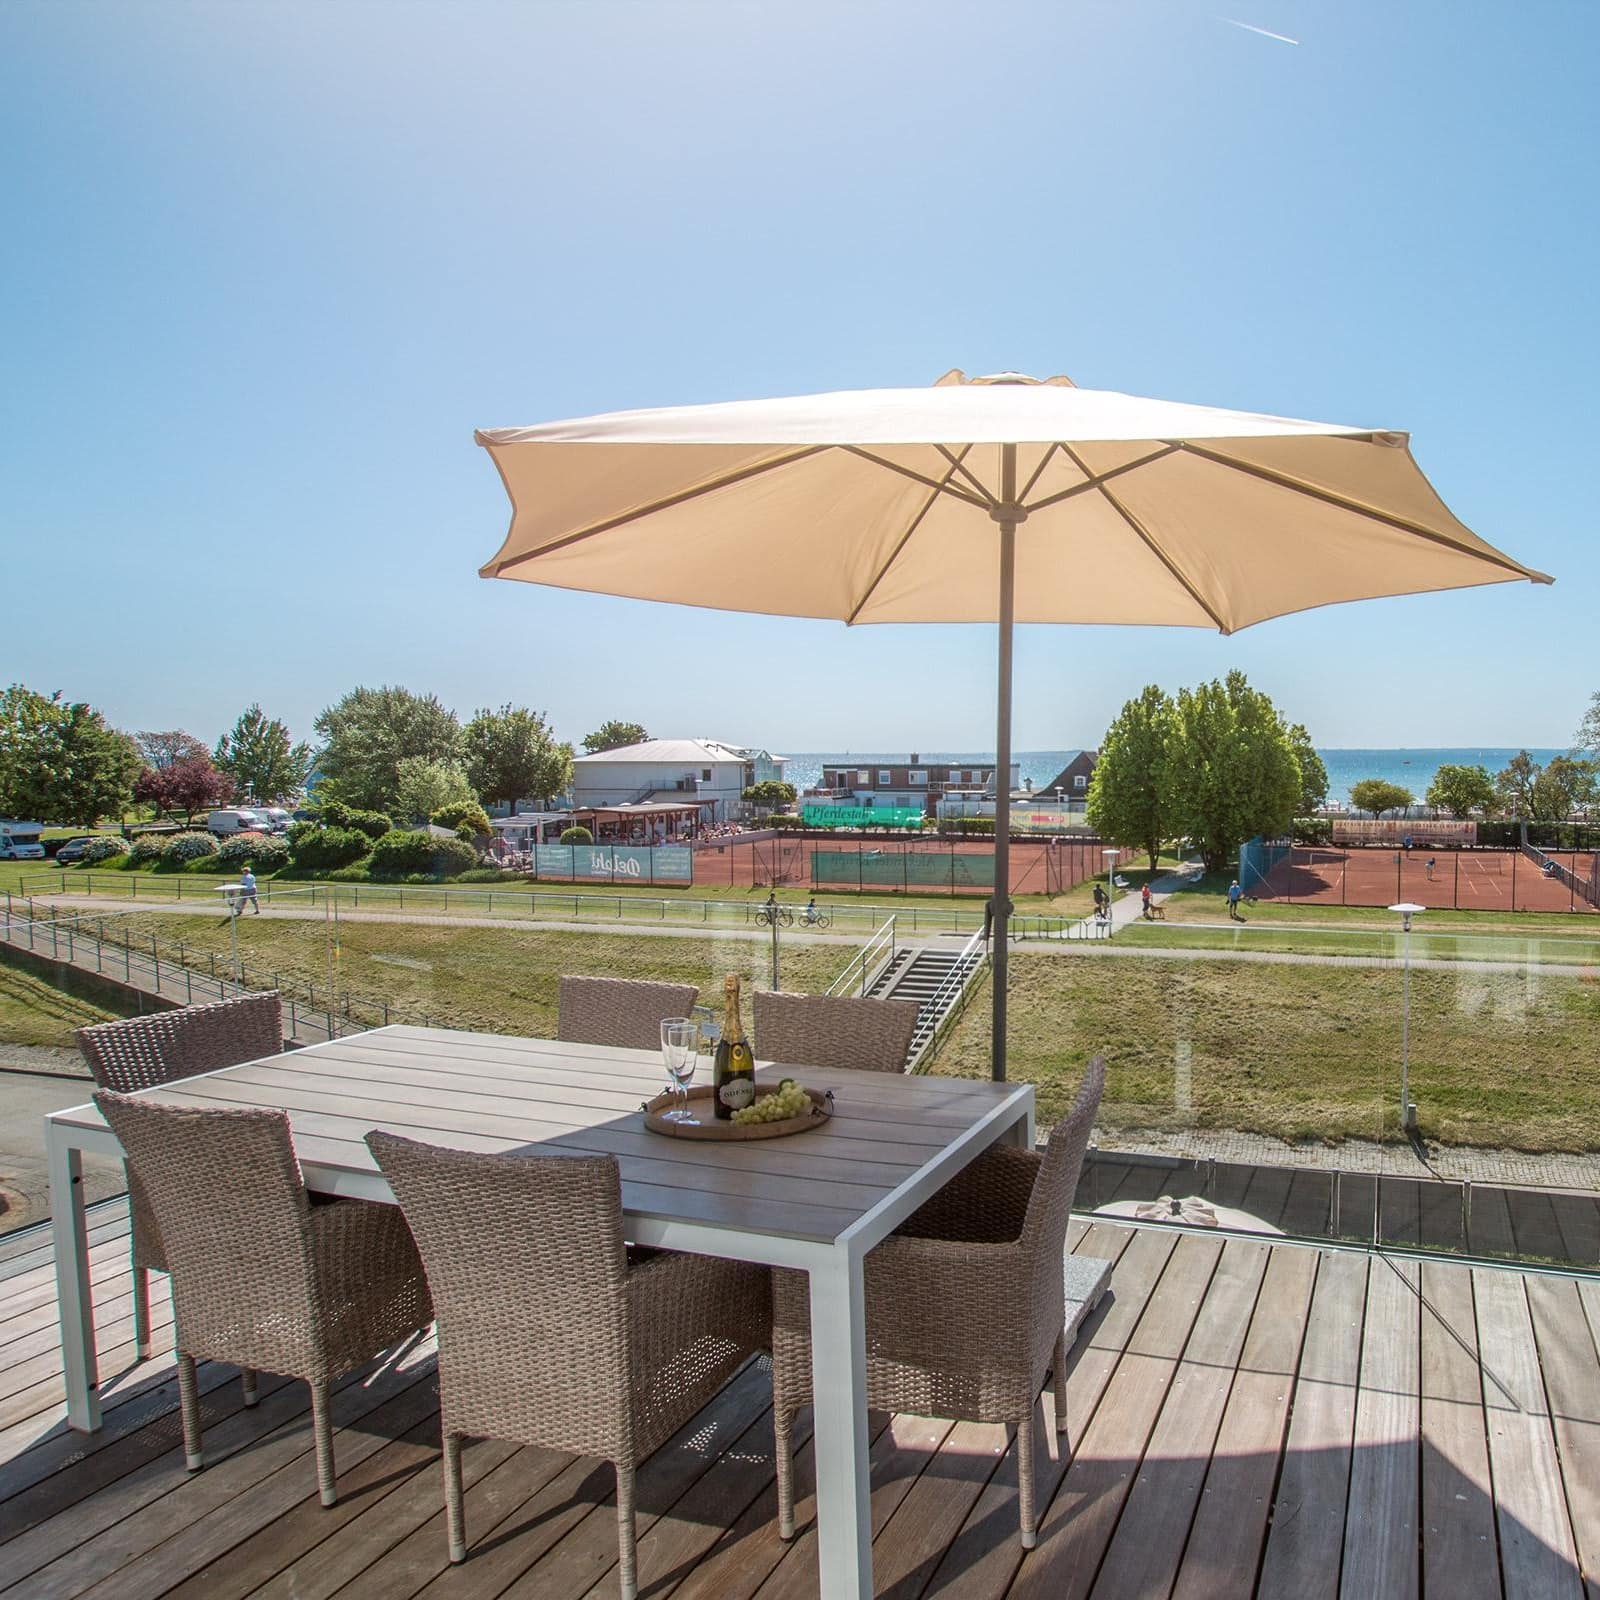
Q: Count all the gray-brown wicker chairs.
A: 6